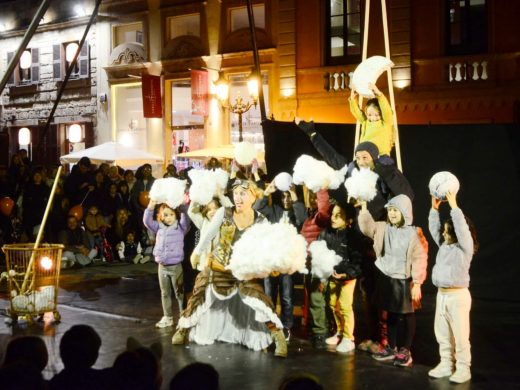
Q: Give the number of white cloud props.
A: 6